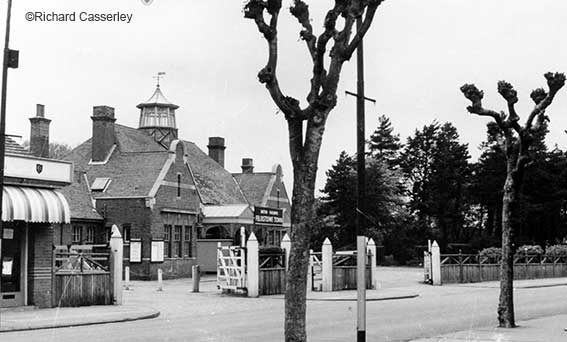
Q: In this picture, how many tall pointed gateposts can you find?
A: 6